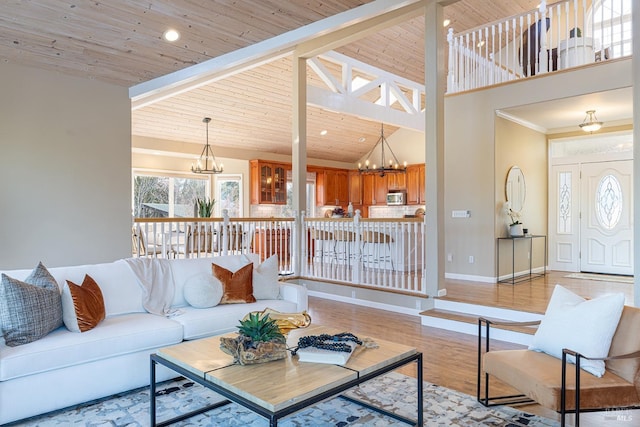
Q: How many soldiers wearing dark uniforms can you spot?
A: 0